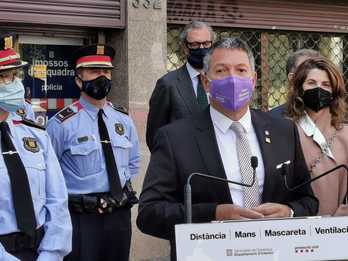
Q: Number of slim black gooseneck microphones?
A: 2